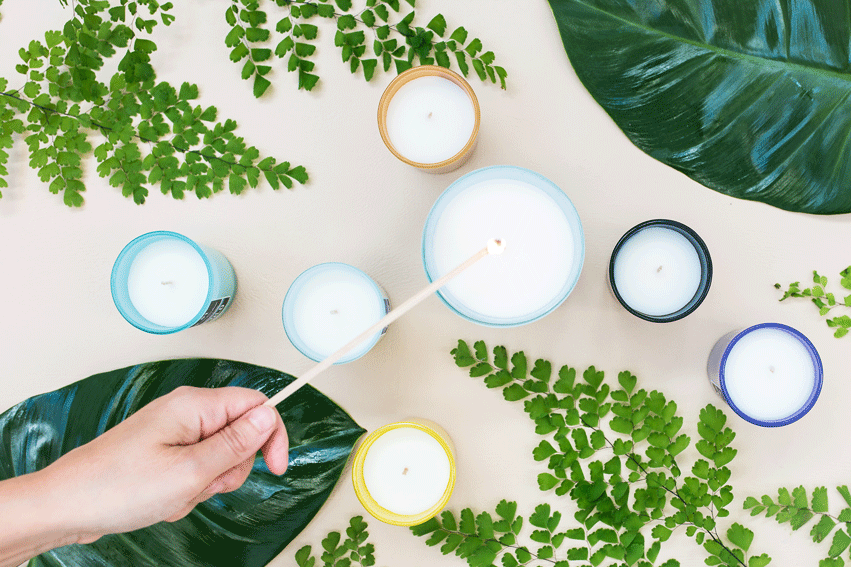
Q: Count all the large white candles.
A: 1